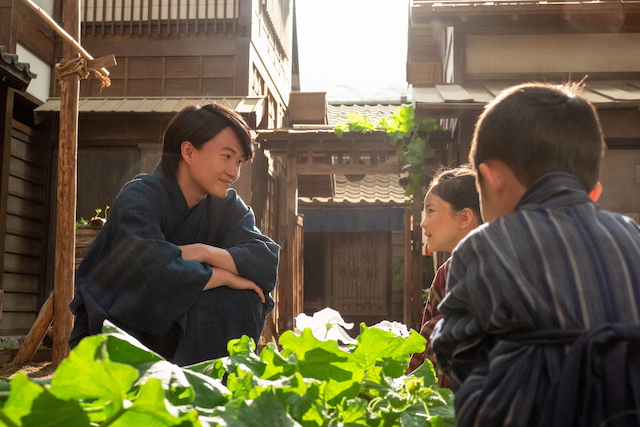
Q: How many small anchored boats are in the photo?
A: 0